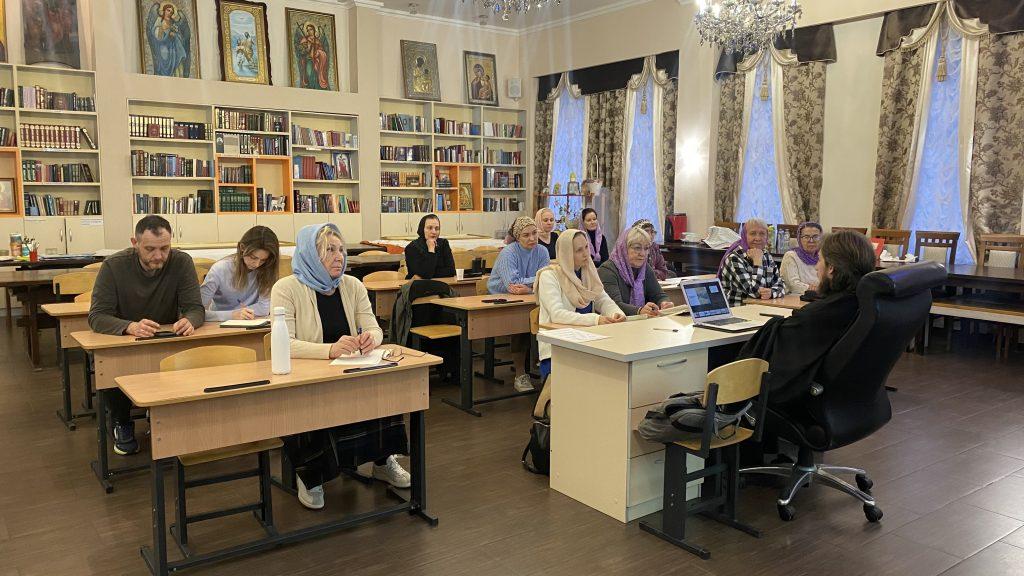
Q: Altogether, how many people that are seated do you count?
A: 13